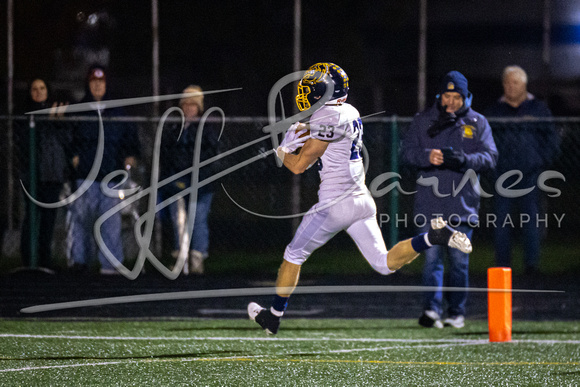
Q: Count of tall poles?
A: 5